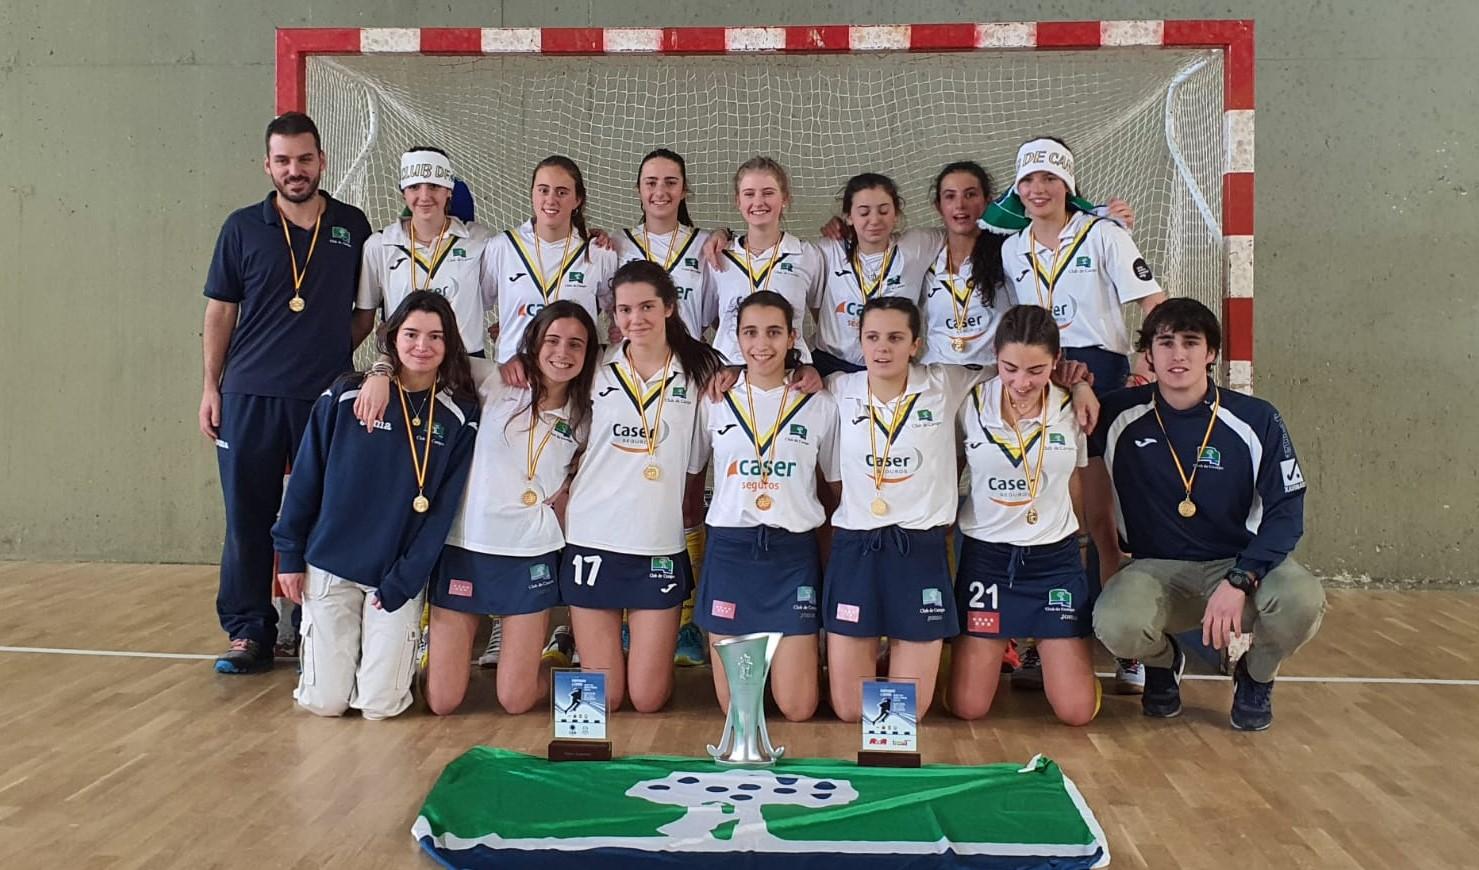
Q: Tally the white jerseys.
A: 12